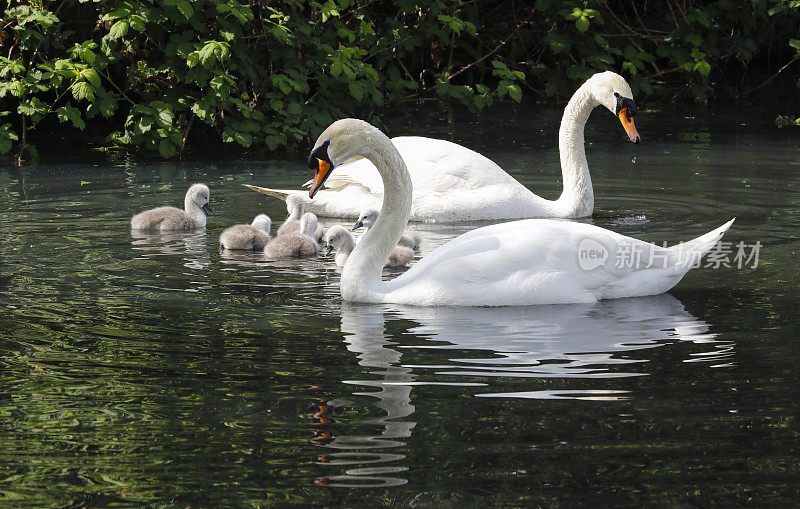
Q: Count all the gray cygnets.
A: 6